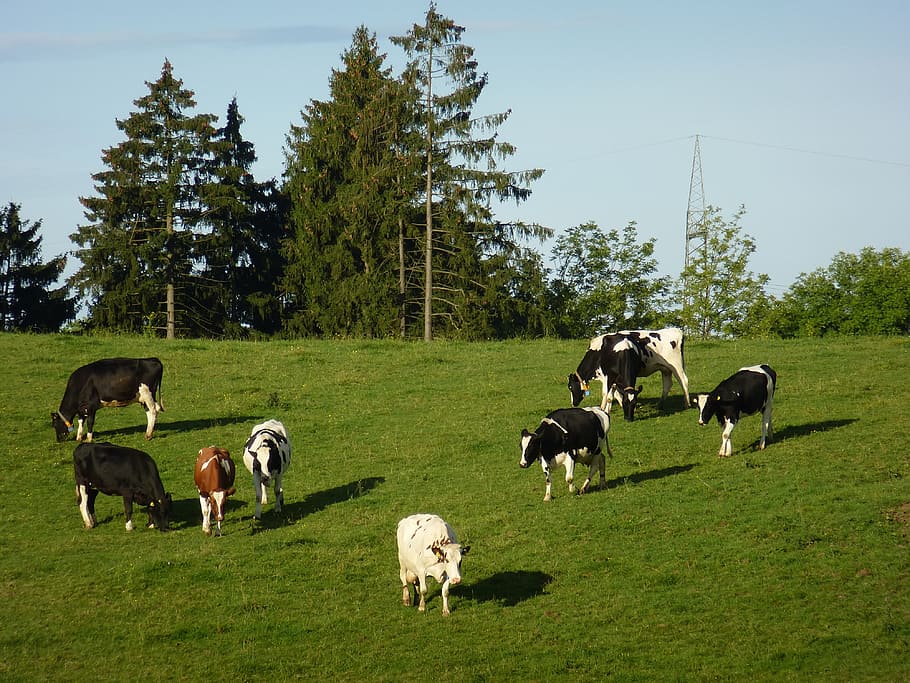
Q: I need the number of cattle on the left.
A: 4